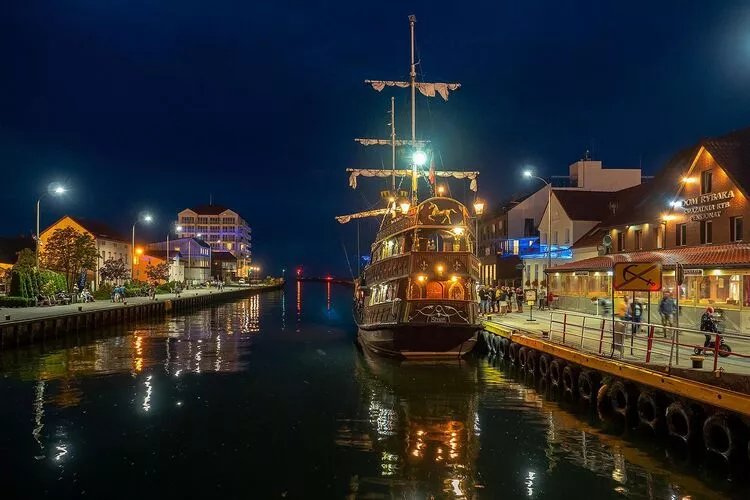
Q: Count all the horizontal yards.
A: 4